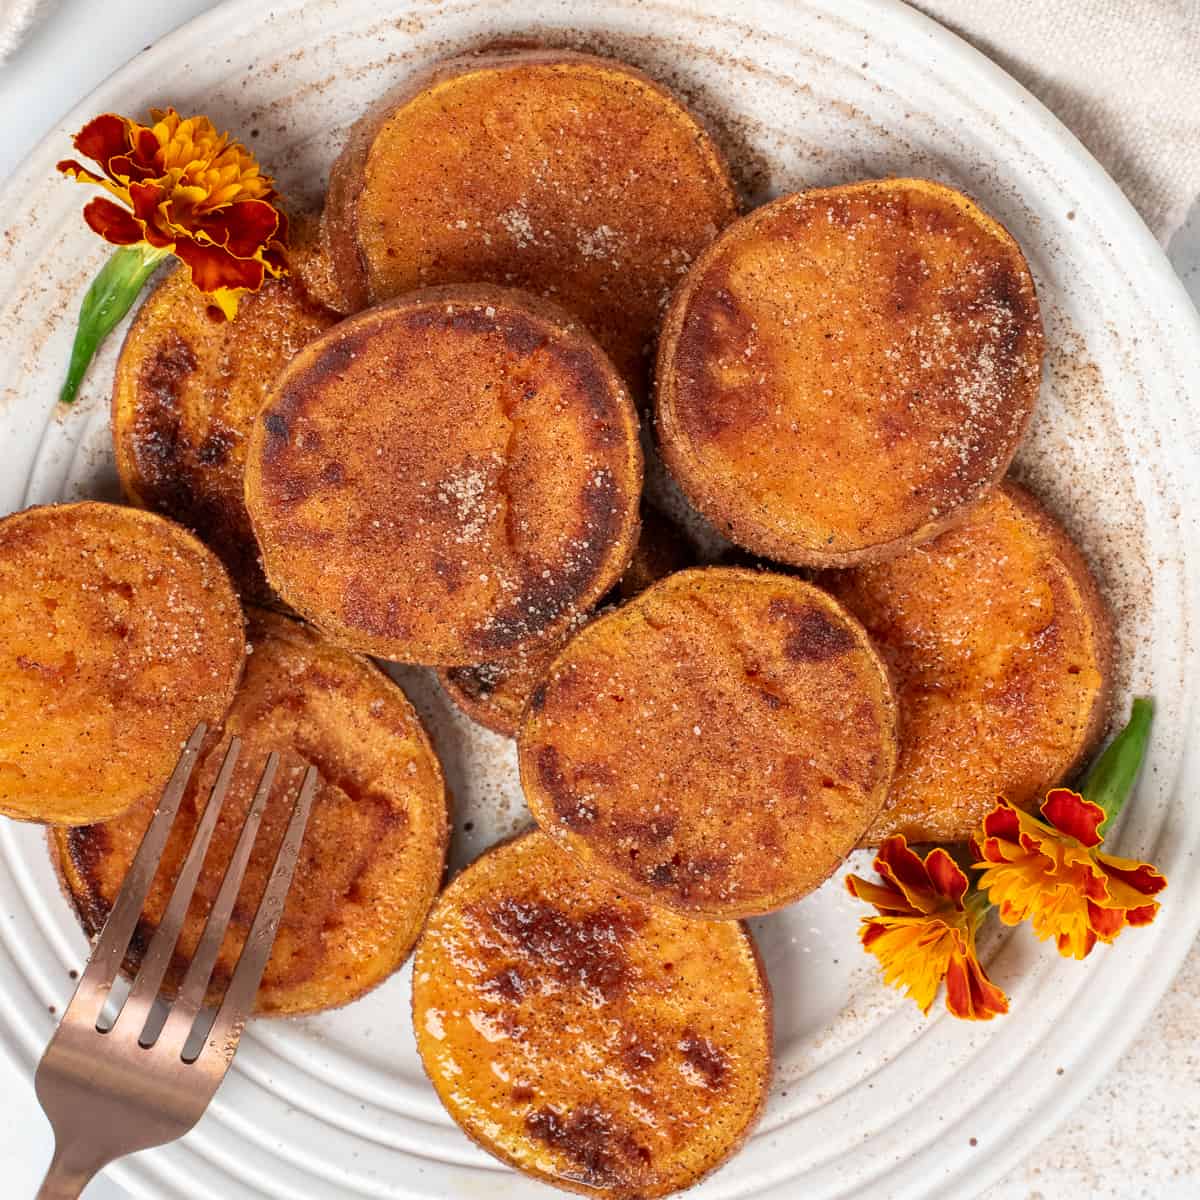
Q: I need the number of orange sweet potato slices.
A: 10